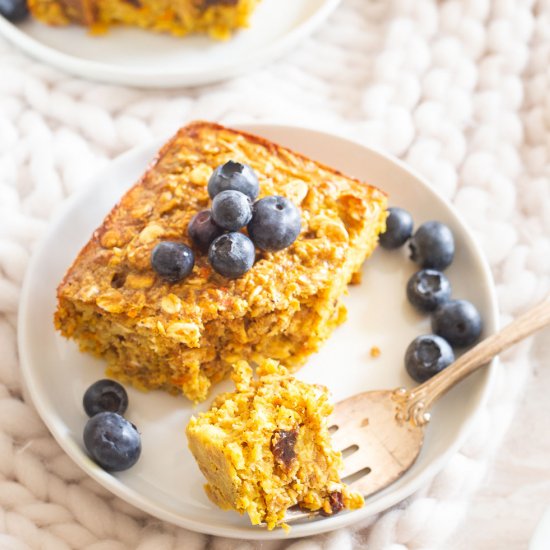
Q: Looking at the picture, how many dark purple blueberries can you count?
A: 14